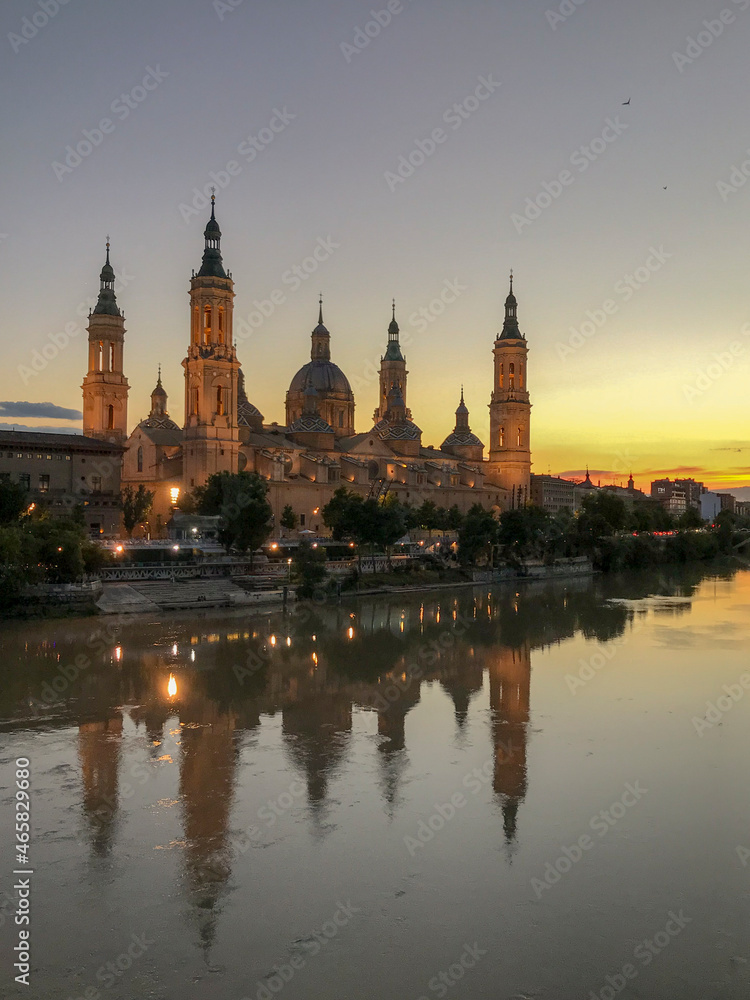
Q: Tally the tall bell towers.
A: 4